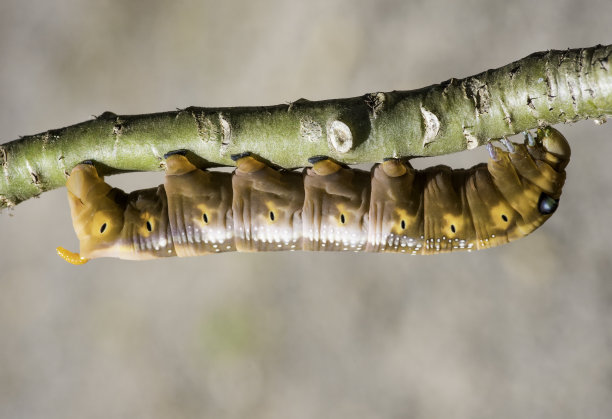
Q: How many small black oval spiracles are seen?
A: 8